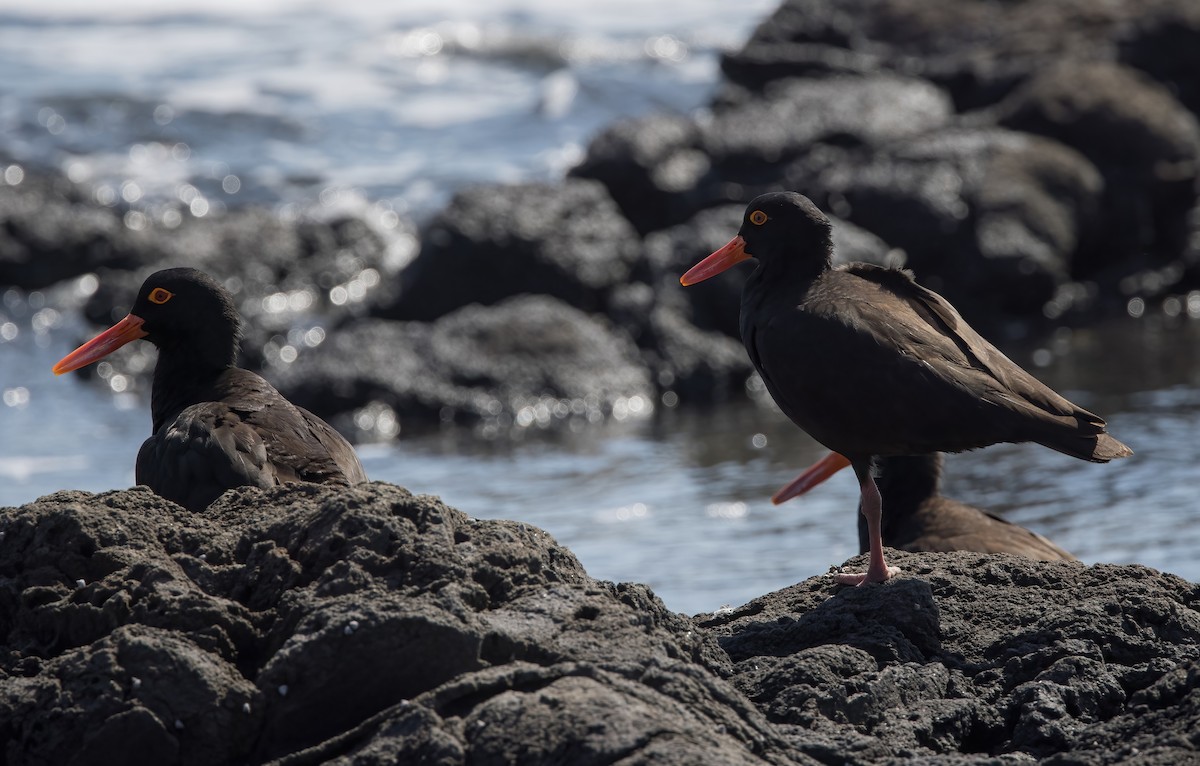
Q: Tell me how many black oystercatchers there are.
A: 3